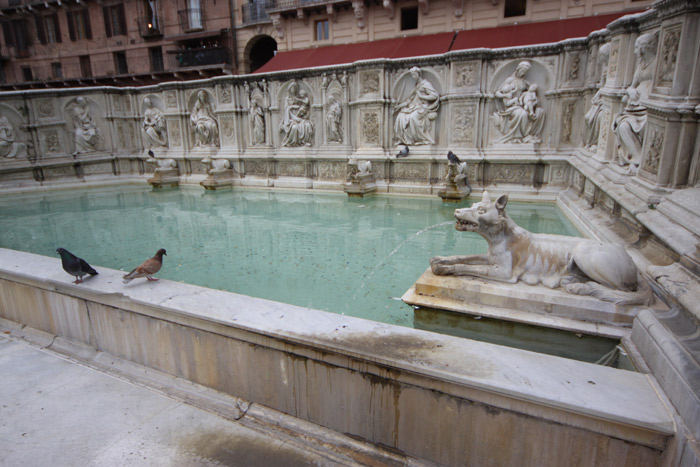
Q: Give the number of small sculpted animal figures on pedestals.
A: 4